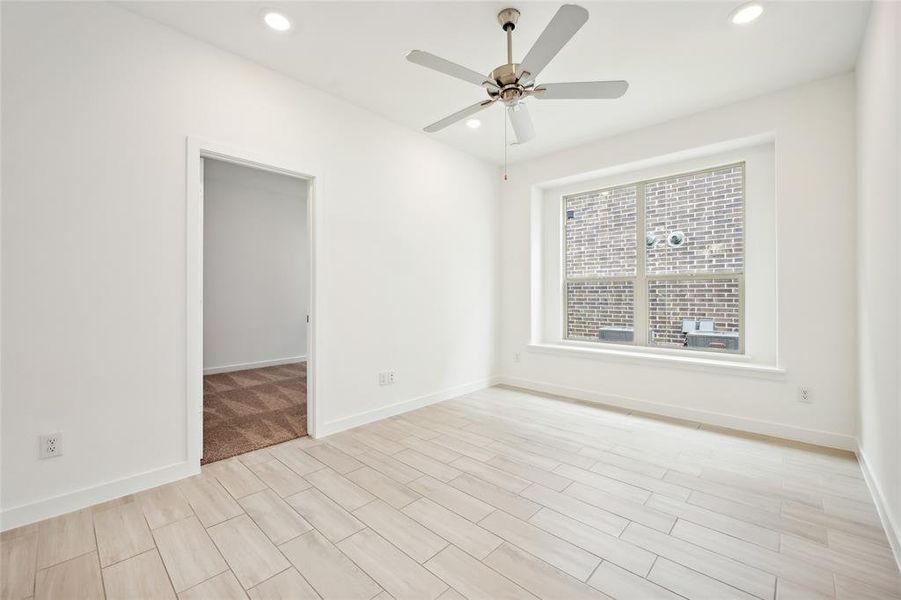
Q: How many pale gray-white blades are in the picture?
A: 5